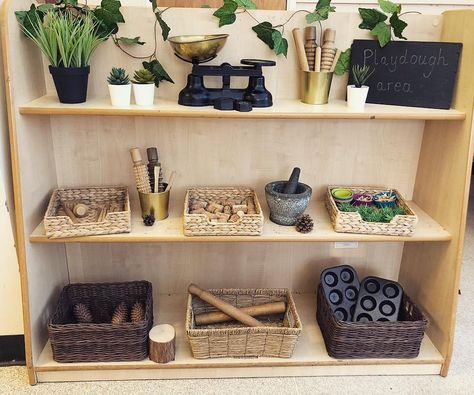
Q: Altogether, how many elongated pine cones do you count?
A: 3